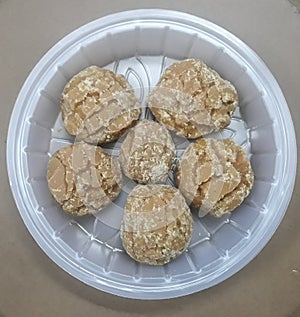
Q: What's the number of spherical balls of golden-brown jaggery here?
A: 6